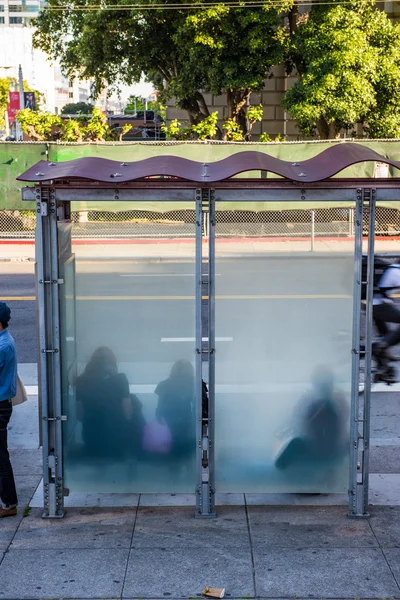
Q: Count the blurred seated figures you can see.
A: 3